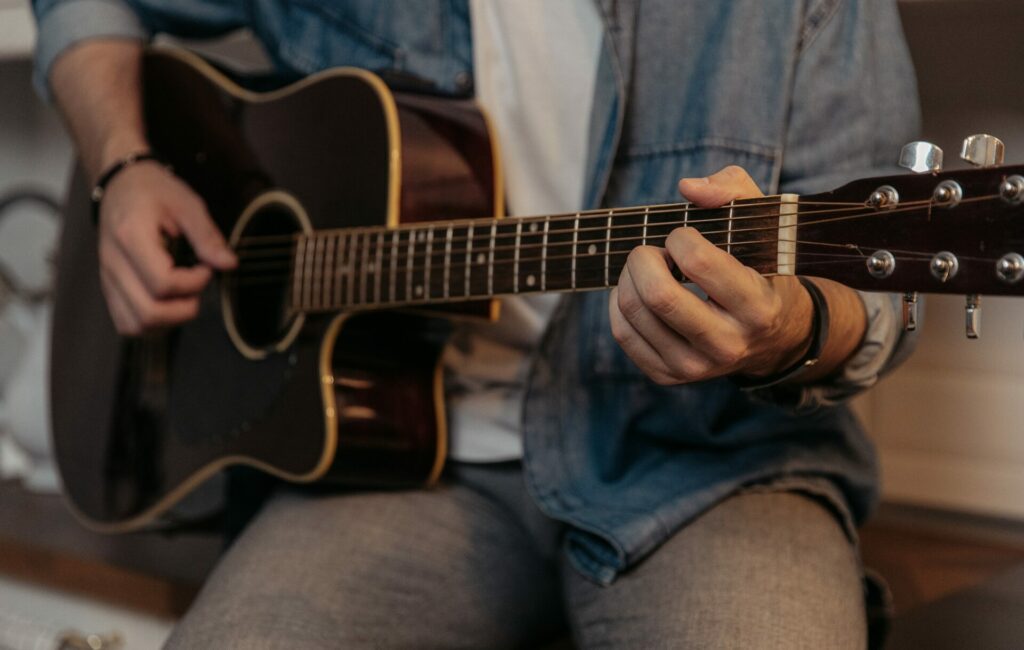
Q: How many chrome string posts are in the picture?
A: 6